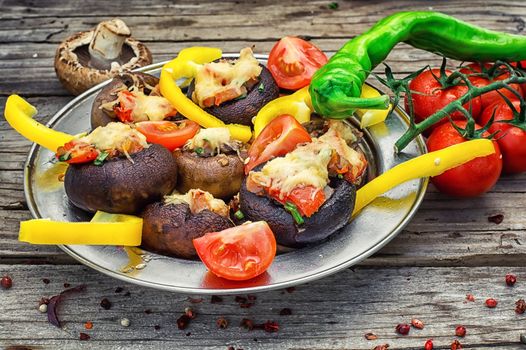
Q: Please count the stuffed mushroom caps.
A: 7